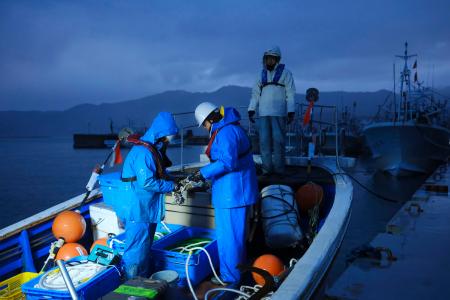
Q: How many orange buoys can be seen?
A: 5